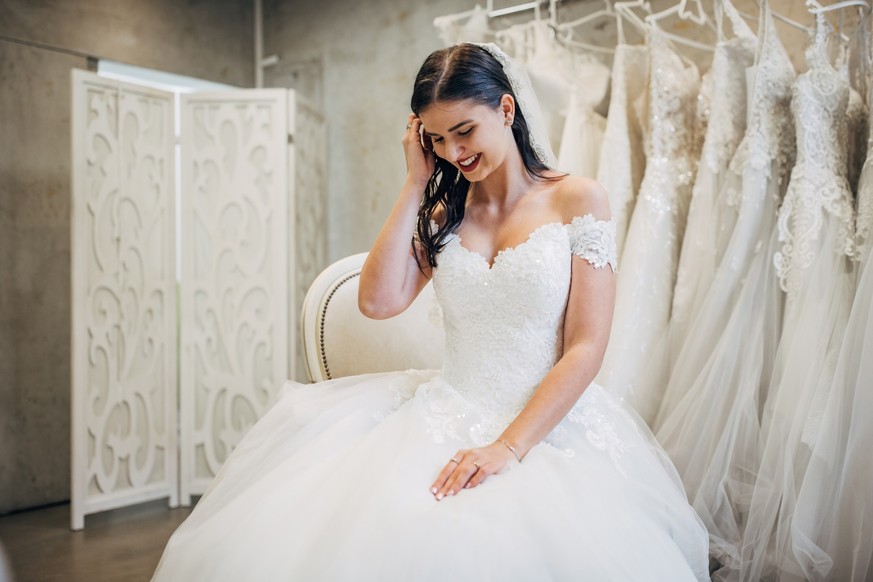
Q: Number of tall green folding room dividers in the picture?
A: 0